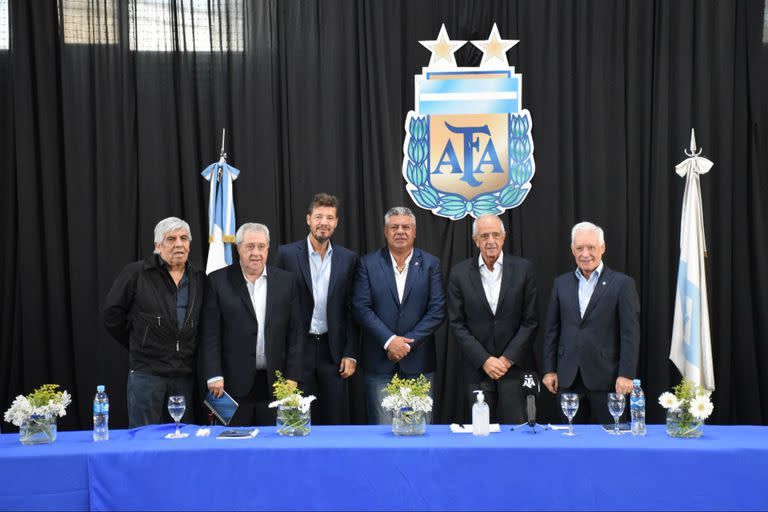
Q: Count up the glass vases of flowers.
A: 4